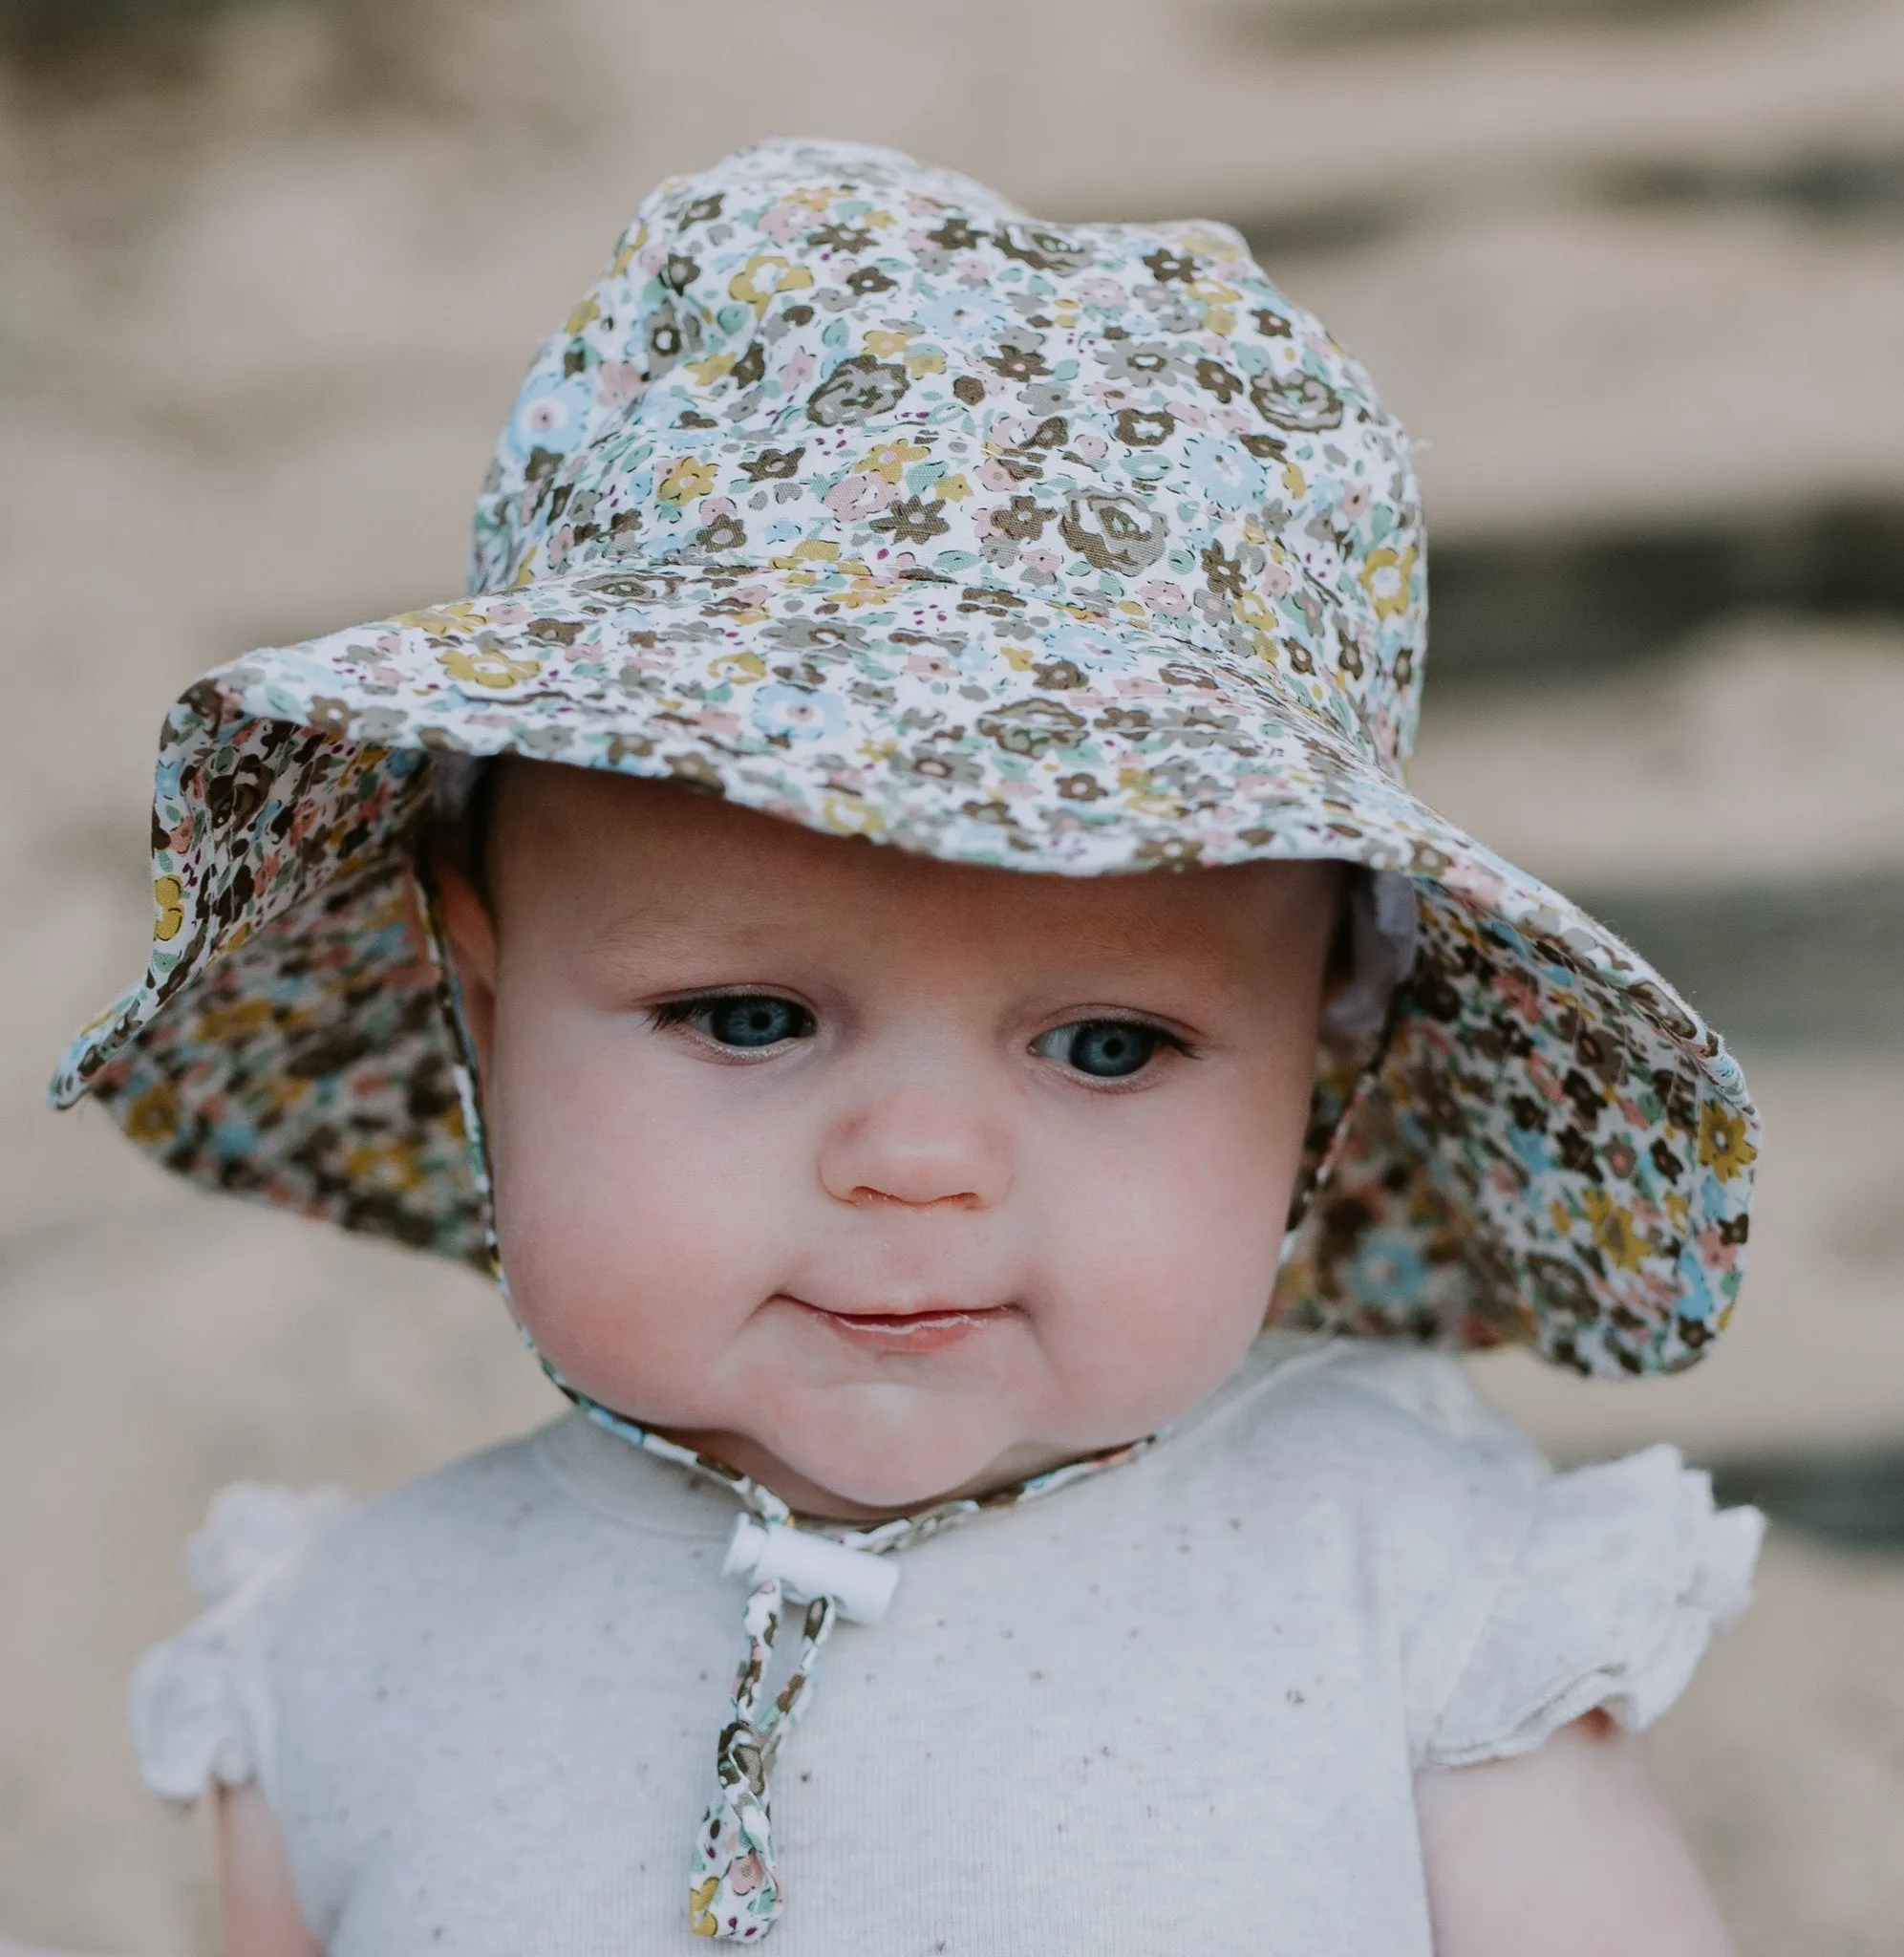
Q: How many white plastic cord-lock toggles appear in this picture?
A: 1